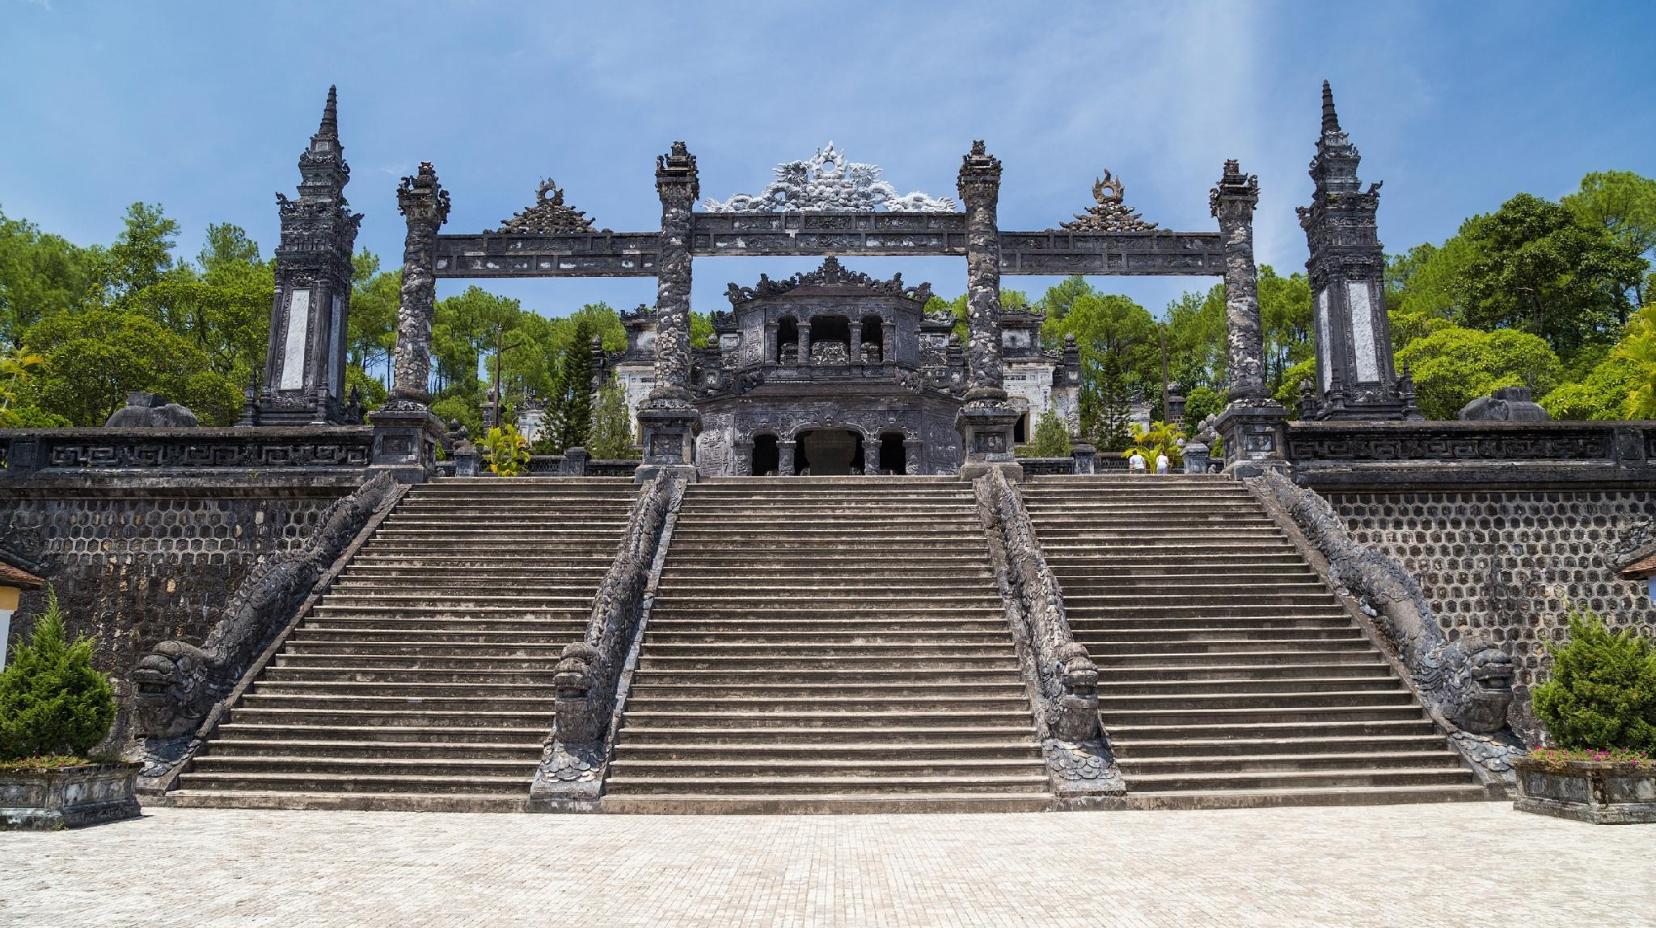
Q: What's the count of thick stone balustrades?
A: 4